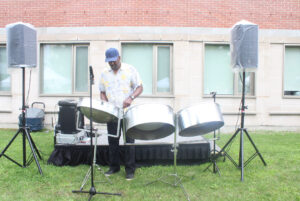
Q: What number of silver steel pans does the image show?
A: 3